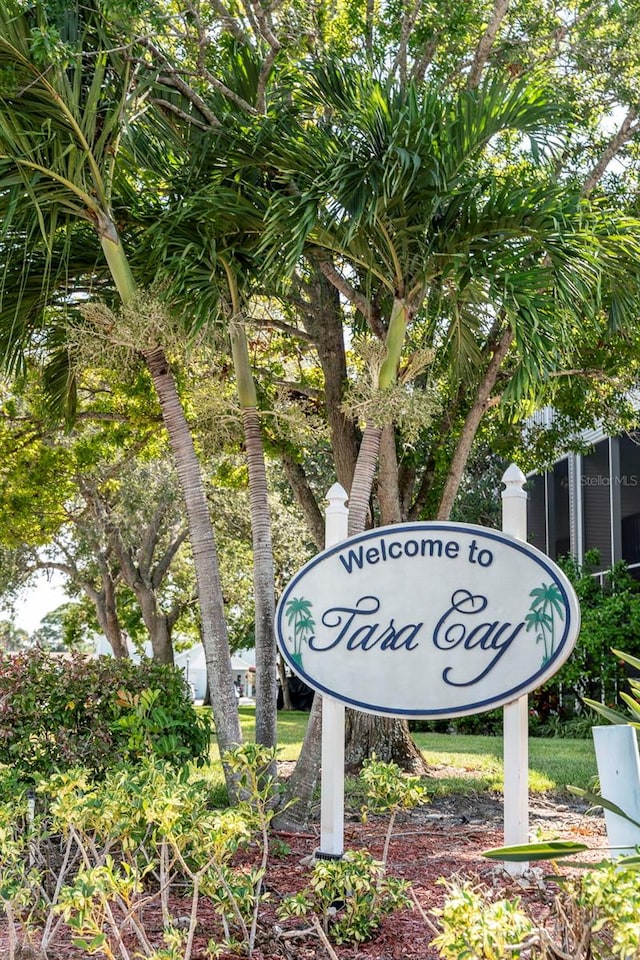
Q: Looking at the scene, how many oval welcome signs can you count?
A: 1